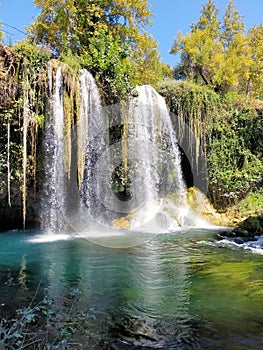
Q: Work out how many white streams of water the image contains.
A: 3